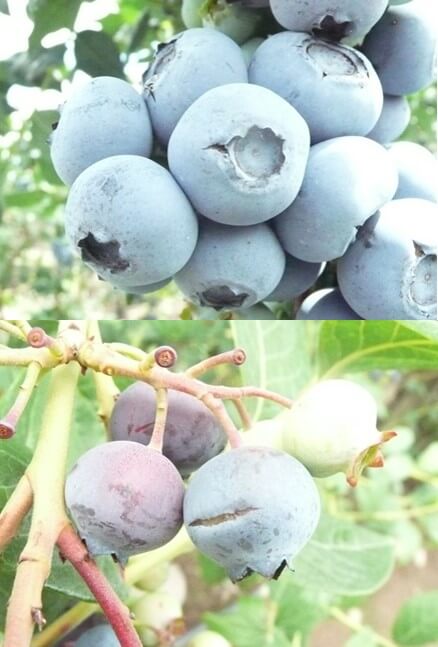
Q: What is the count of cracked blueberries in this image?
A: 1